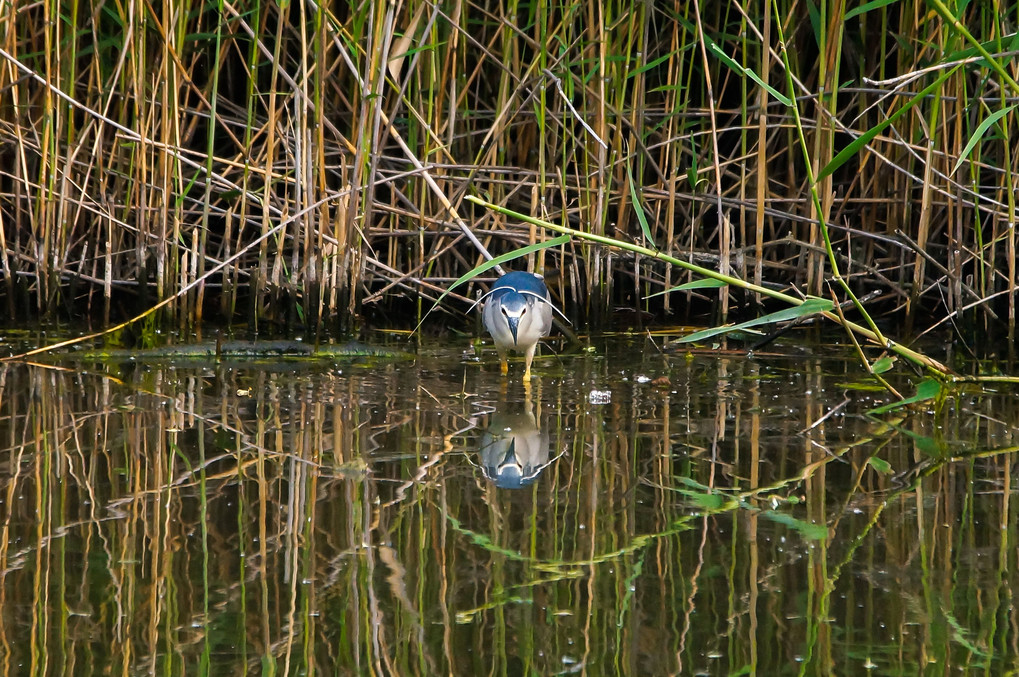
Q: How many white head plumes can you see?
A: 2